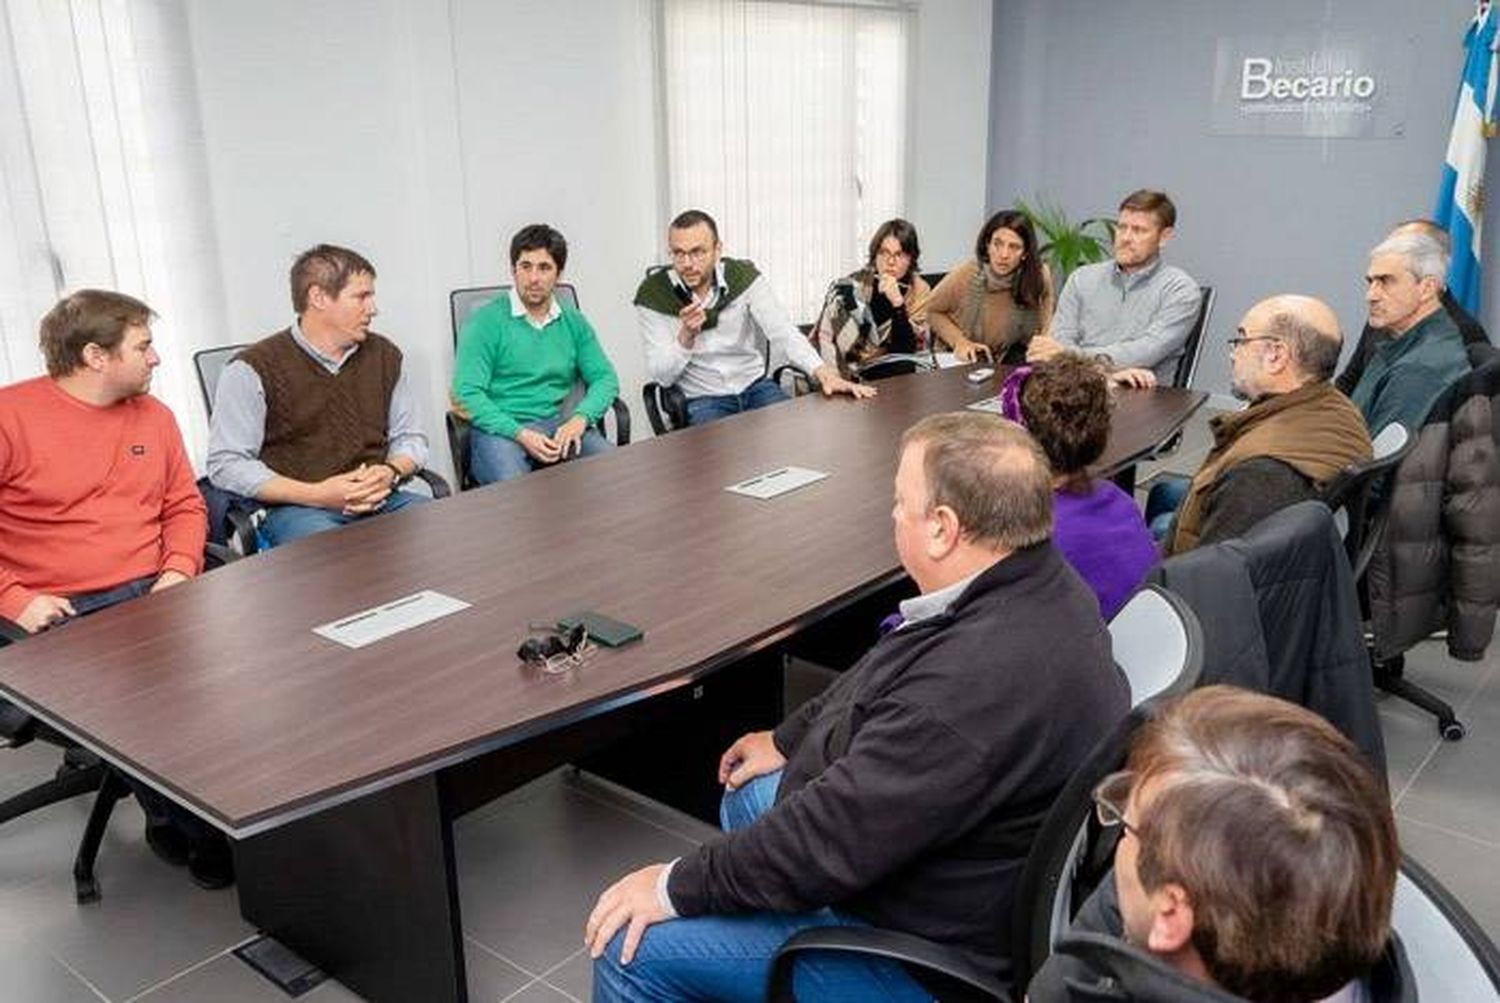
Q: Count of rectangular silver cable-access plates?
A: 3